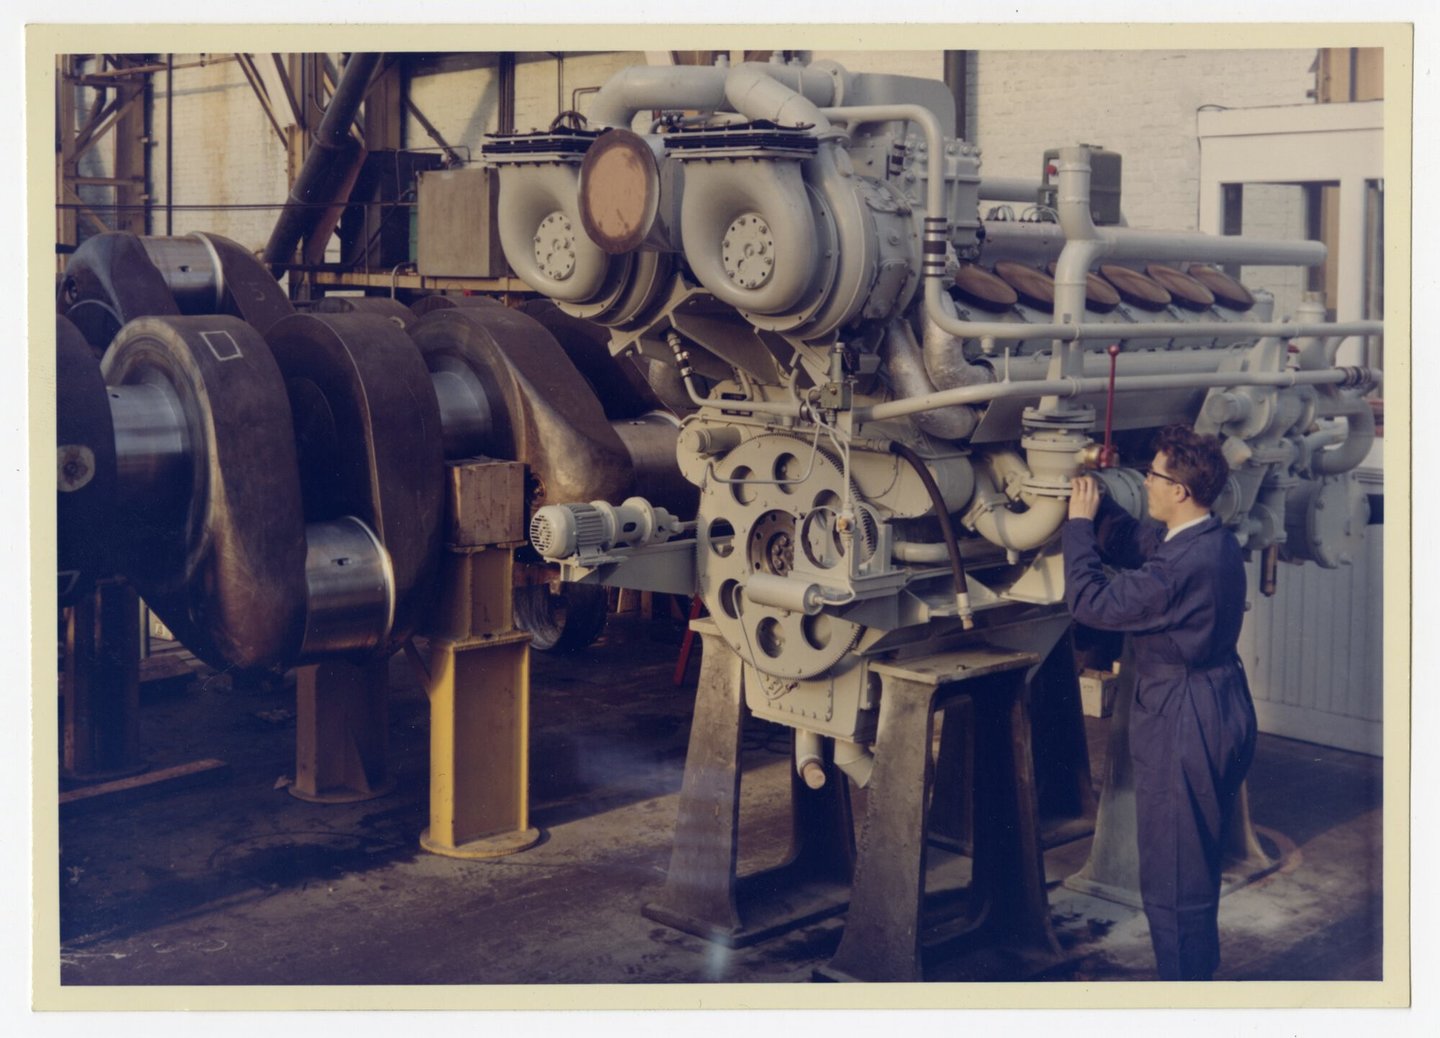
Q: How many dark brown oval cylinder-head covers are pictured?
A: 6